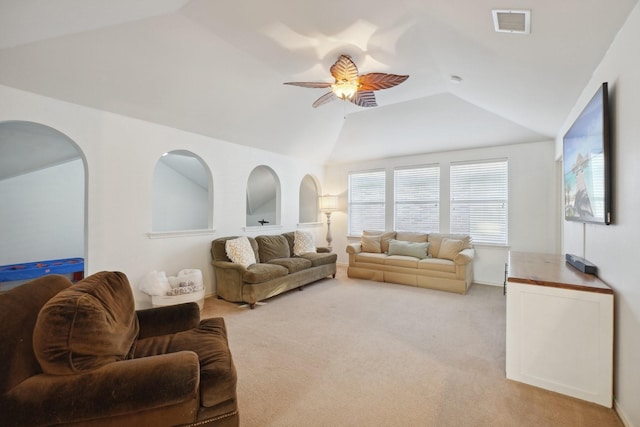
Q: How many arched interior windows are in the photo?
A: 3